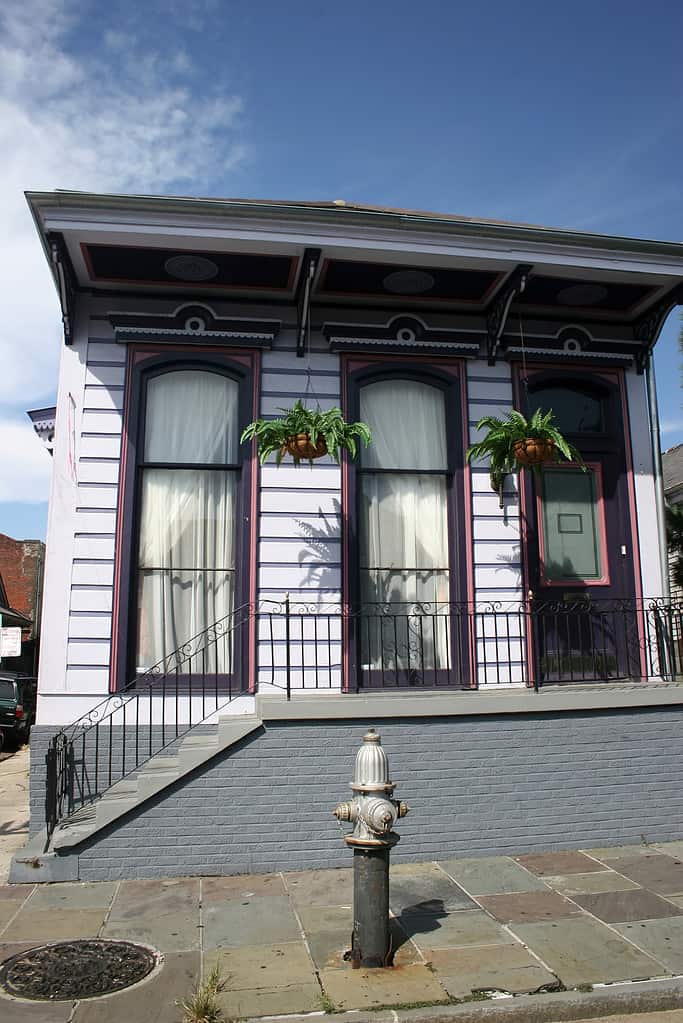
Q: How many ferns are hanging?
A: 2